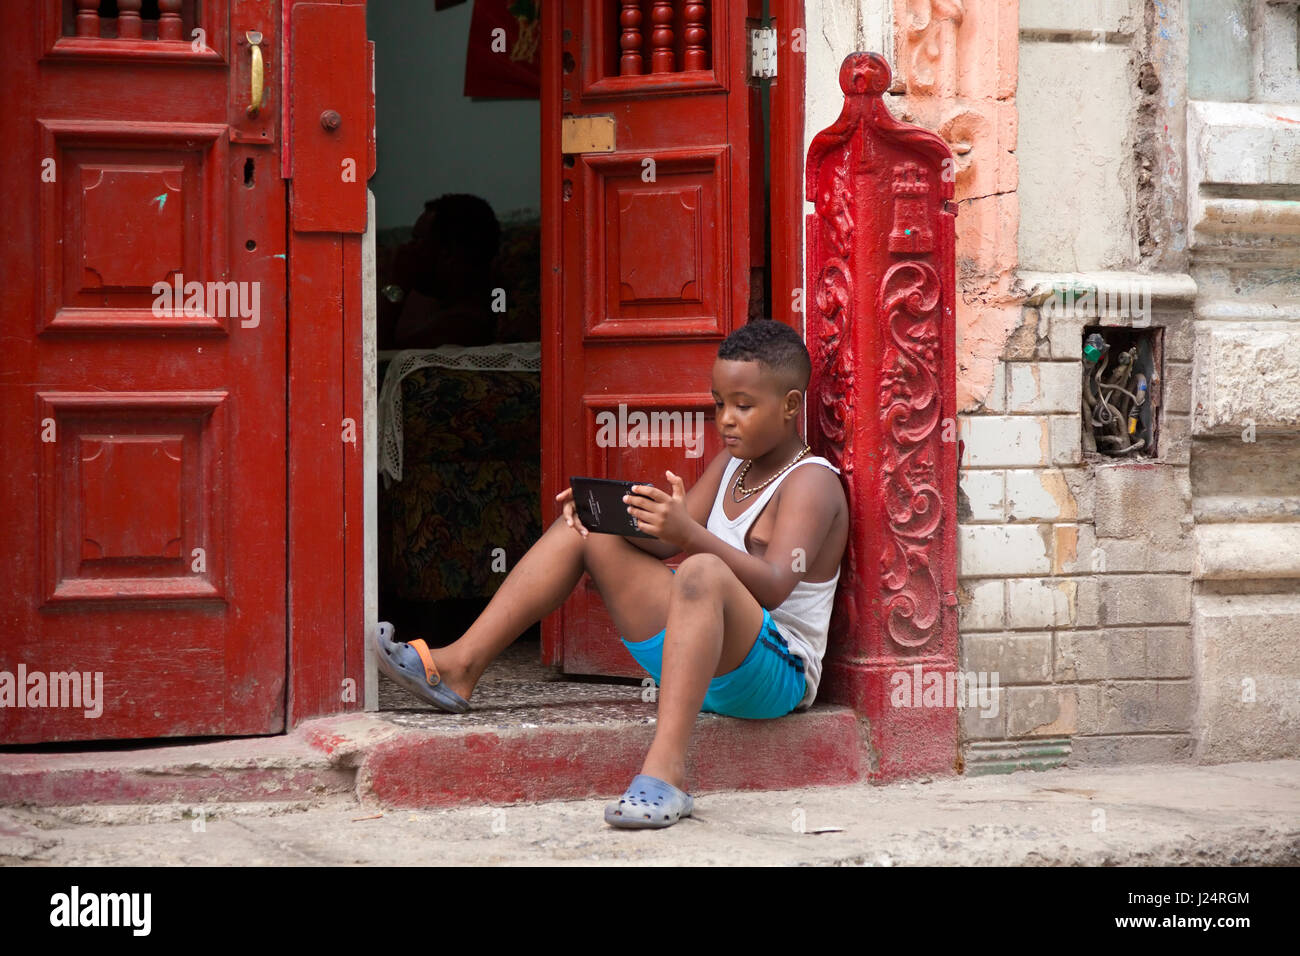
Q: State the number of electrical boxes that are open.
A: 1